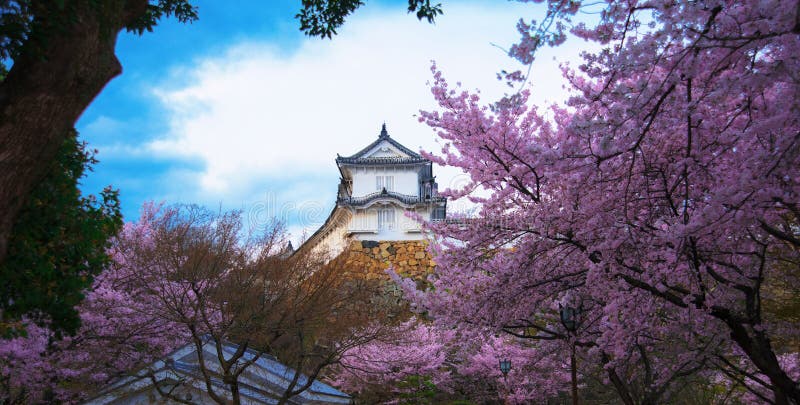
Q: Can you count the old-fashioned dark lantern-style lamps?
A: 2